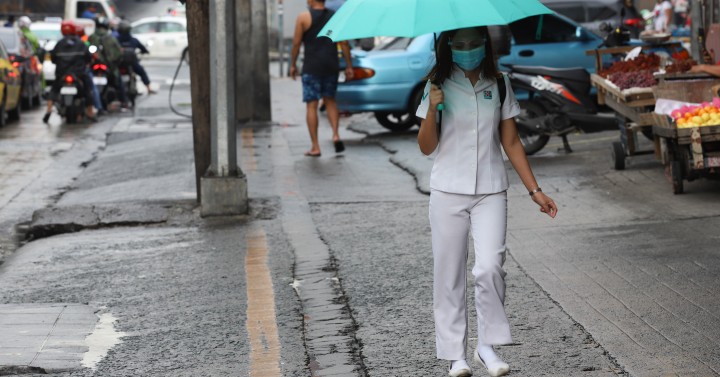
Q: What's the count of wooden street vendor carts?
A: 2